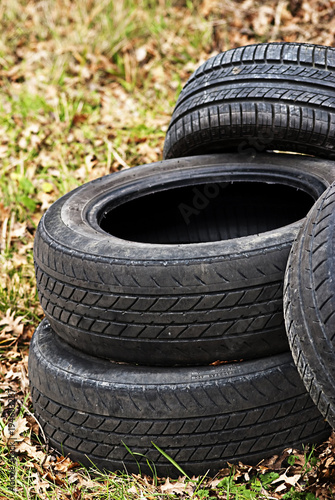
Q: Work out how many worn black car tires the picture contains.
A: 4